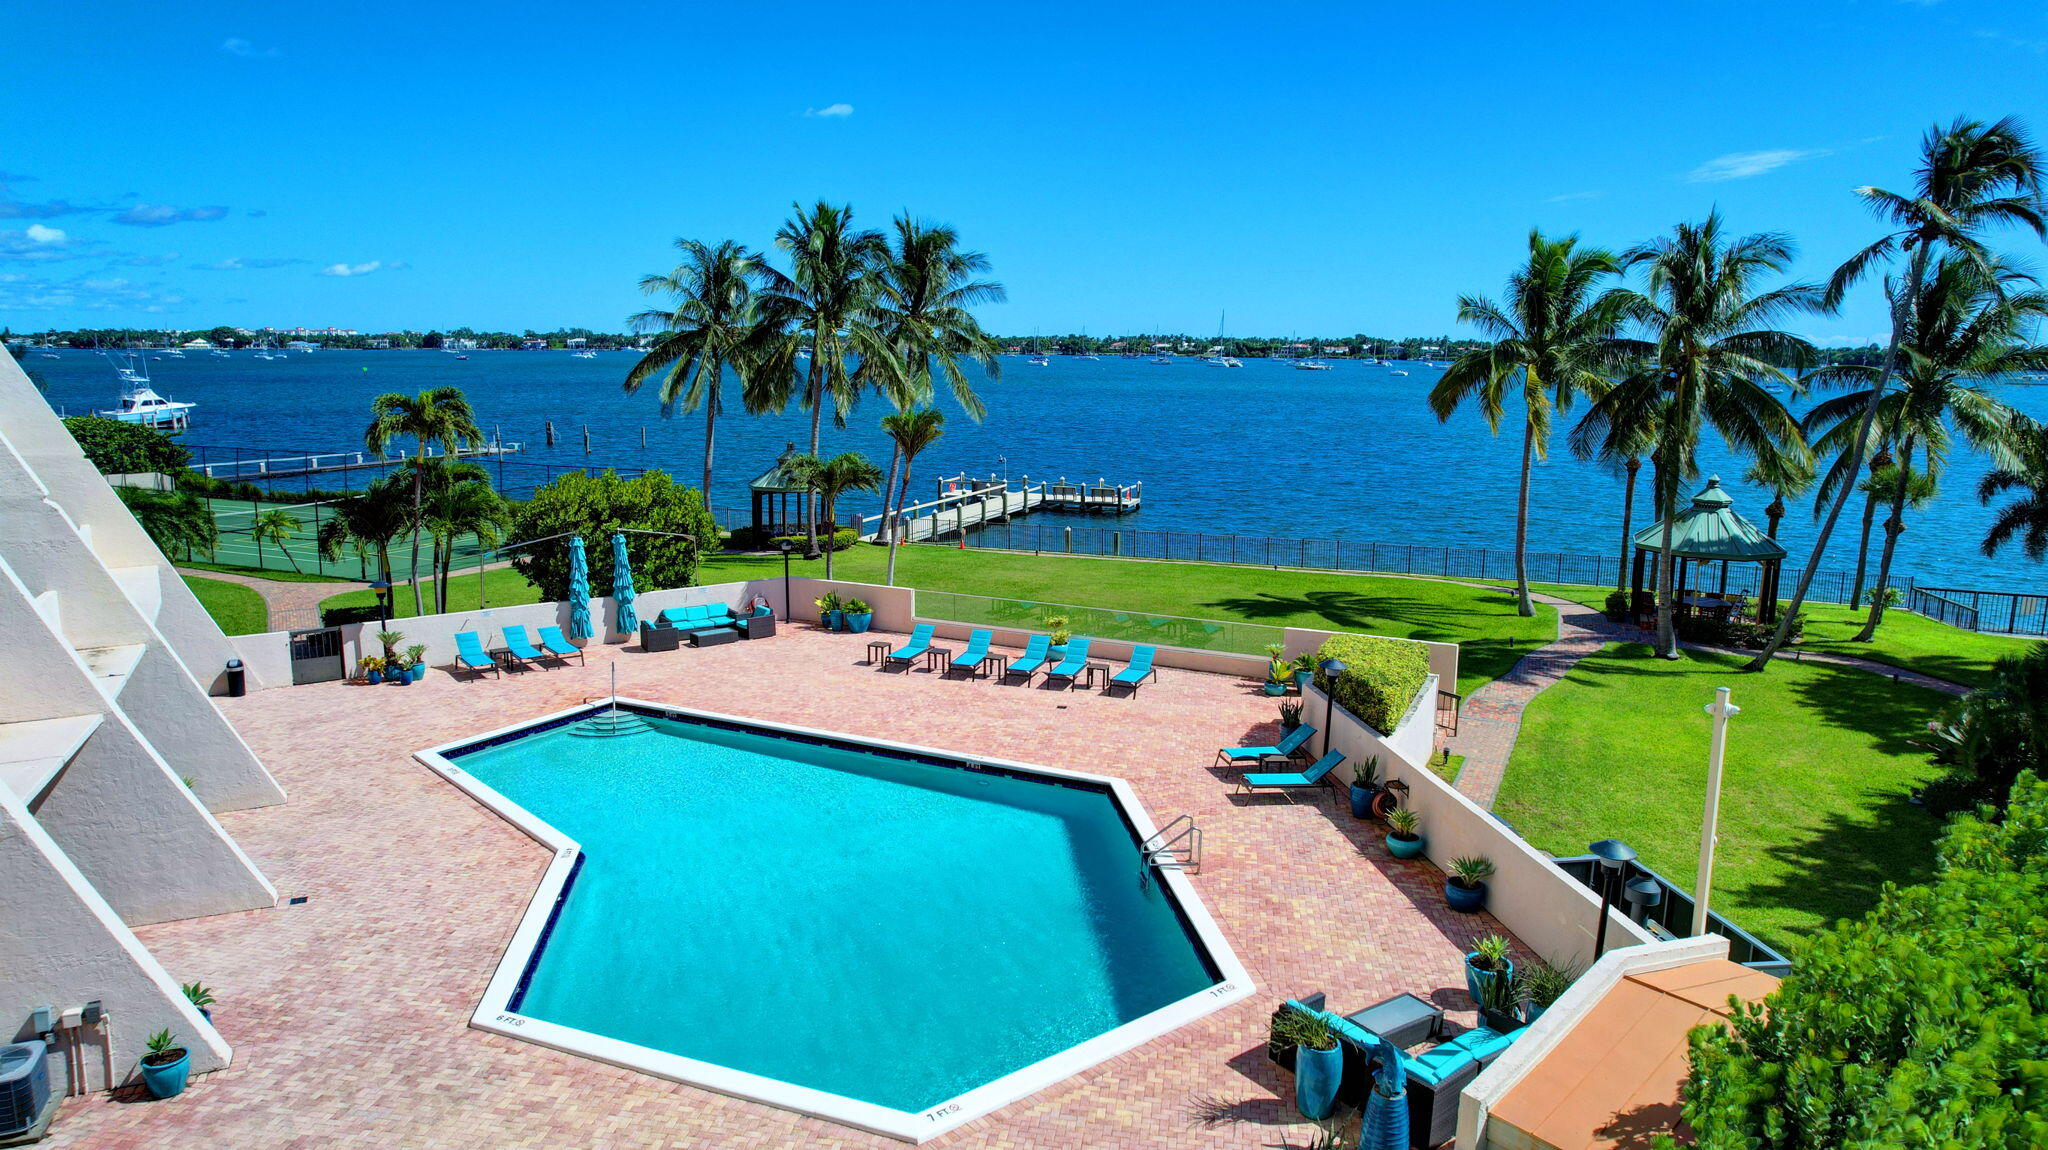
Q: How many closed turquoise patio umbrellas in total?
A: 2